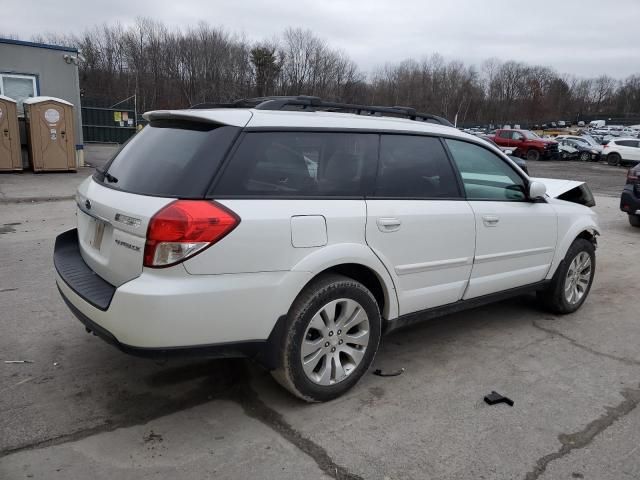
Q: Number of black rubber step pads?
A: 1